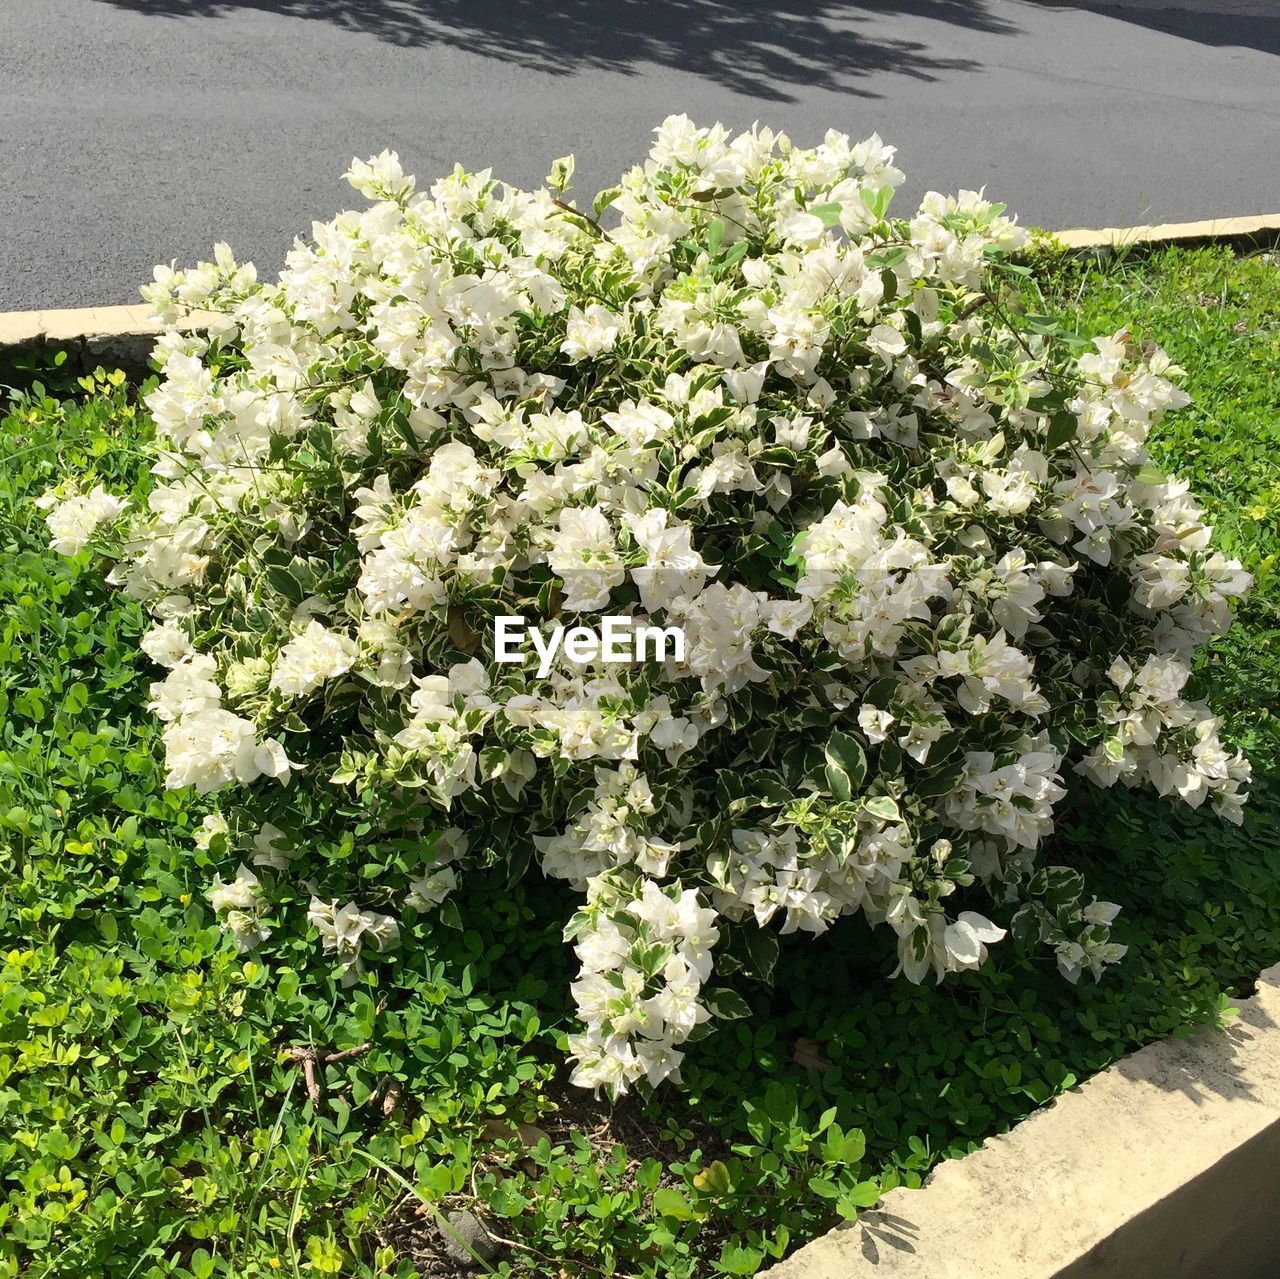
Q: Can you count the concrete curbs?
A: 2